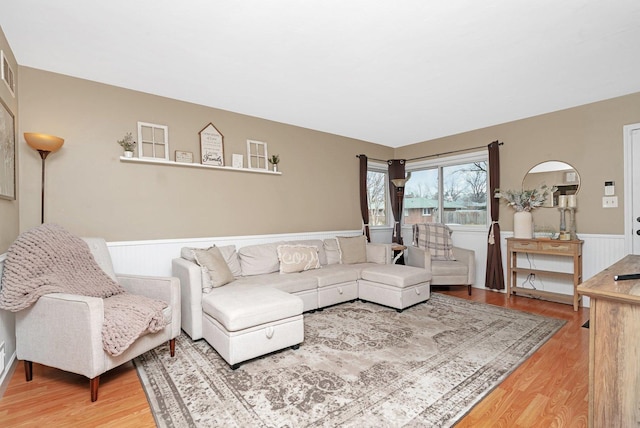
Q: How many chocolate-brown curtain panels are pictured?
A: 3